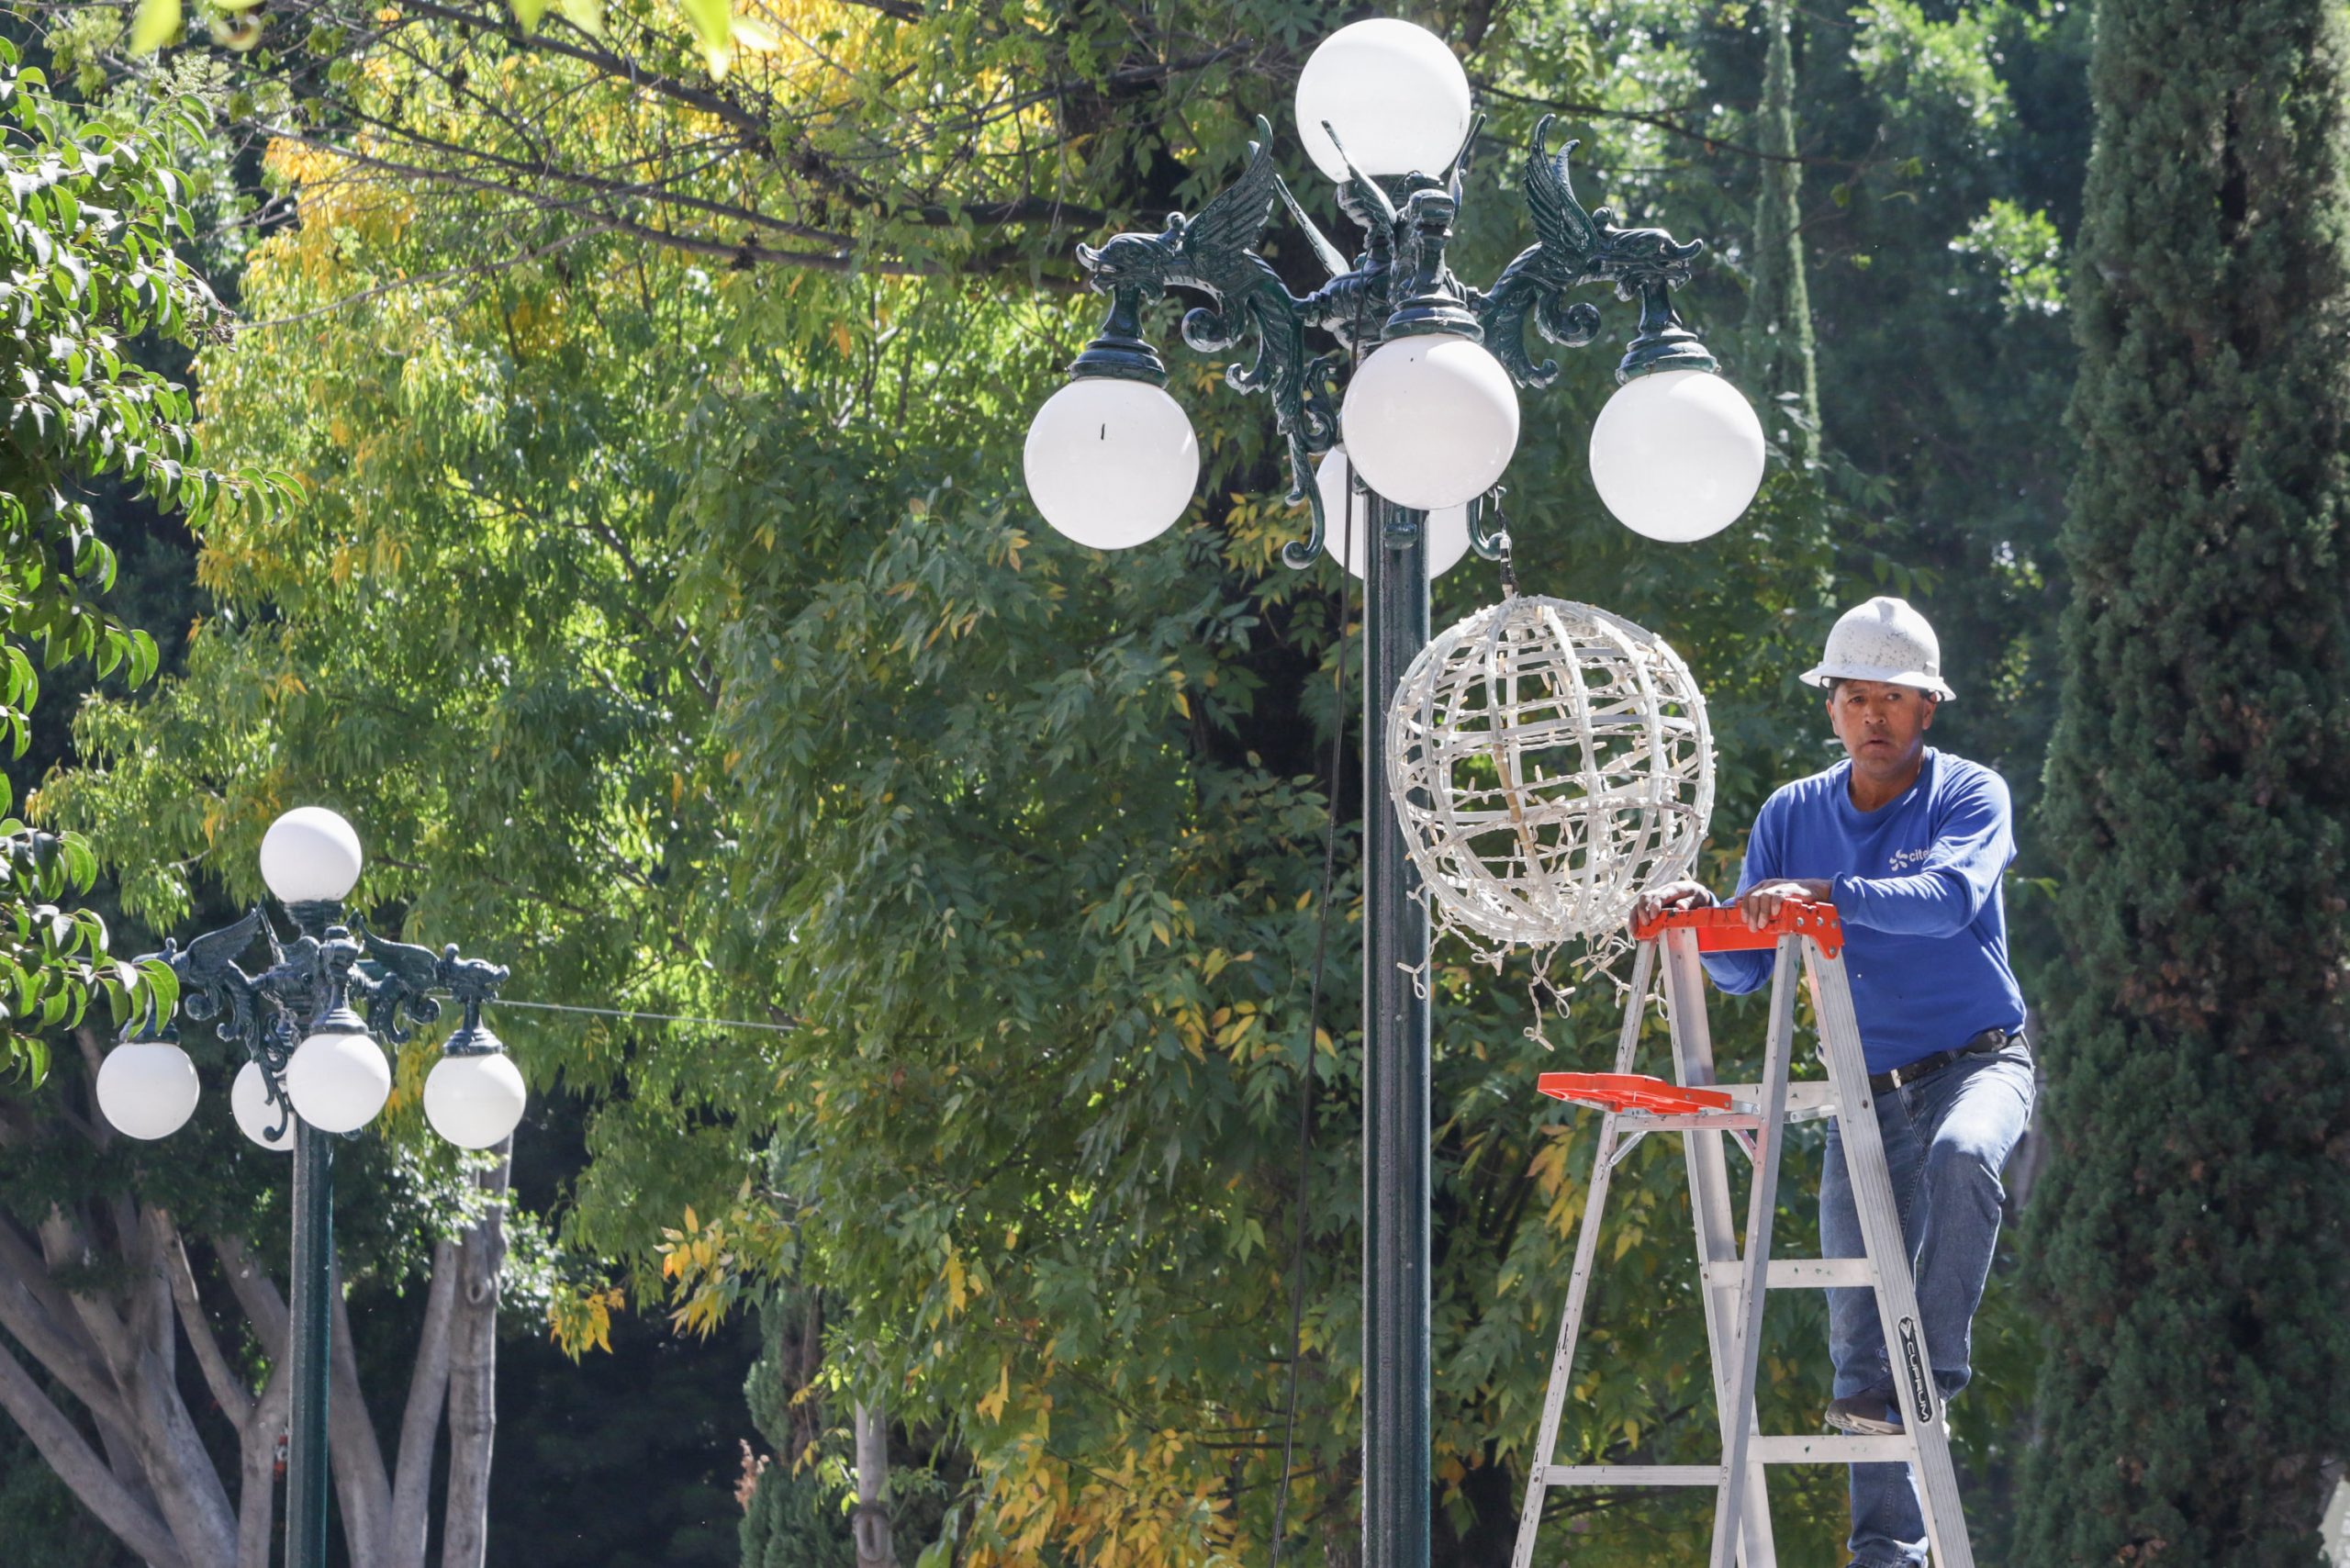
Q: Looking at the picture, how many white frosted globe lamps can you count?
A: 10